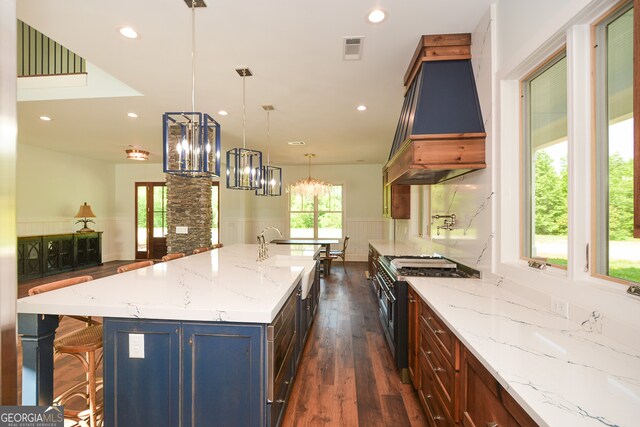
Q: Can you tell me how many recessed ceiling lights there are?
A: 6